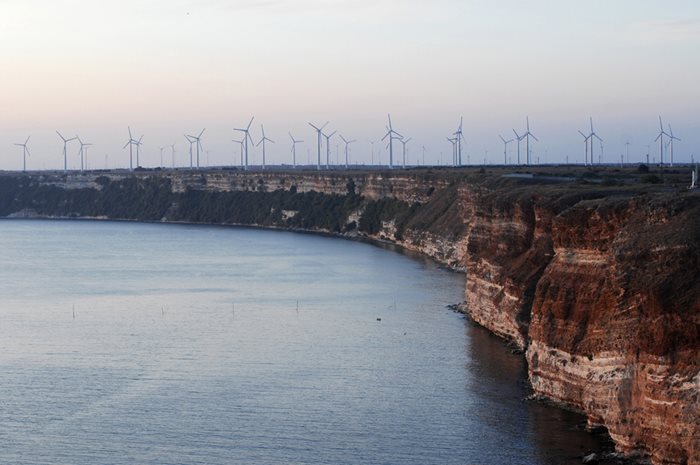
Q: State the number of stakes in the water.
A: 5